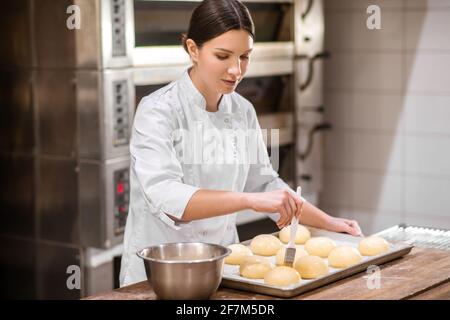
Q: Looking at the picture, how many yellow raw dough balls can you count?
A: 10